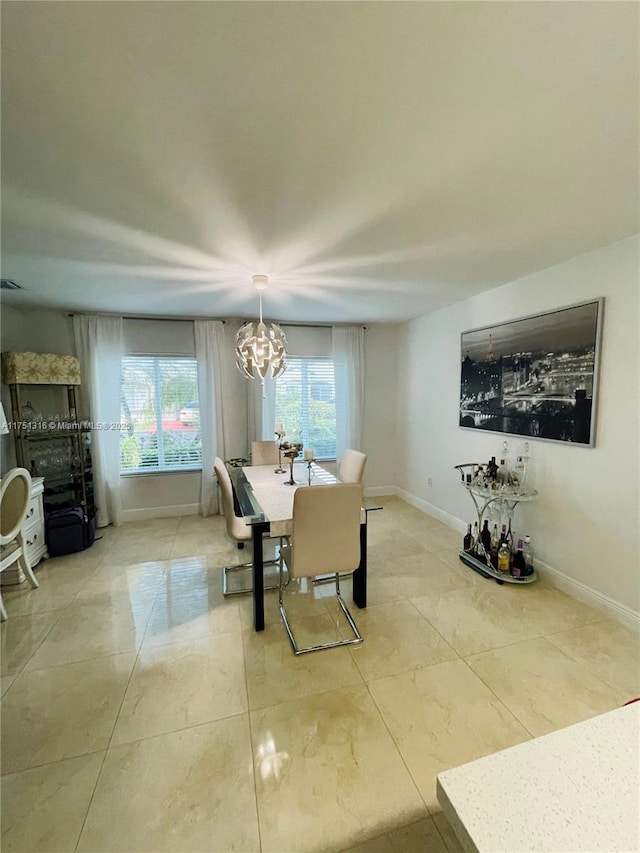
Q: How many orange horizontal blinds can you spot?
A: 0